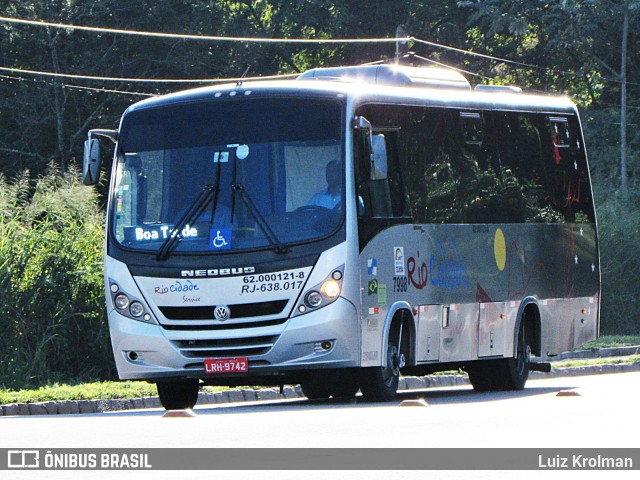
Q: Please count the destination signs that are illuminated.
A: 1